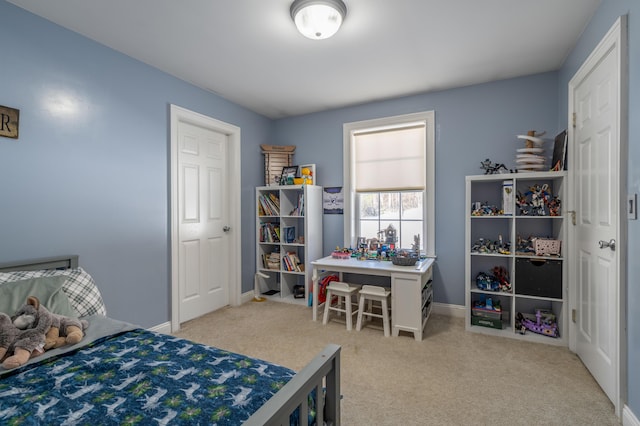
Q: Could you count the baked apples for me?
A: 0